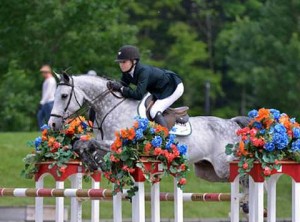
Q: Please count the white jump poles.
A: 12